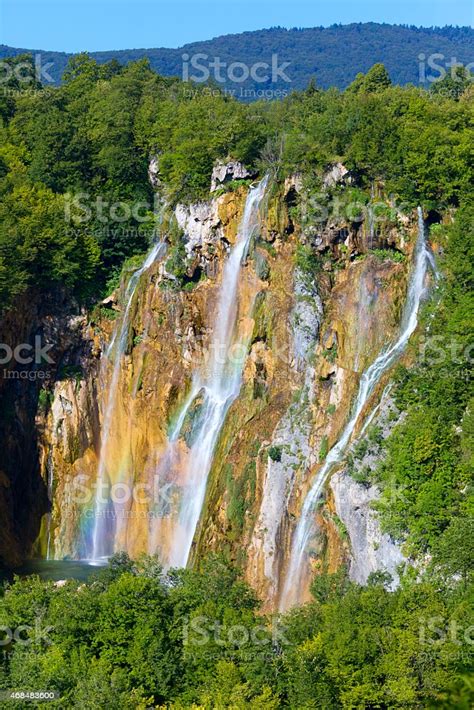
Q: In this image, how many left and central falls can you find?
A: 2